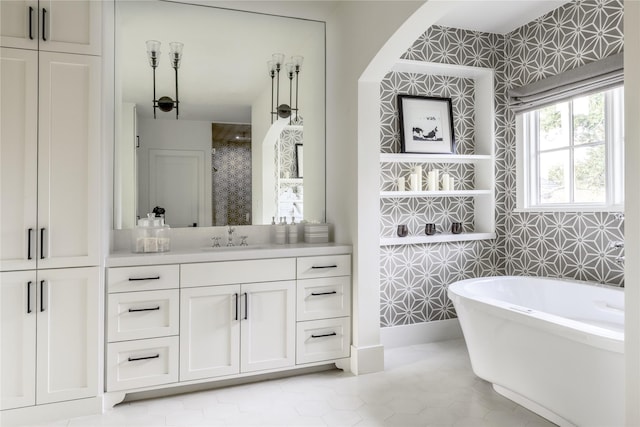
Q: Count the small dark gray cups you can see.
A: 3